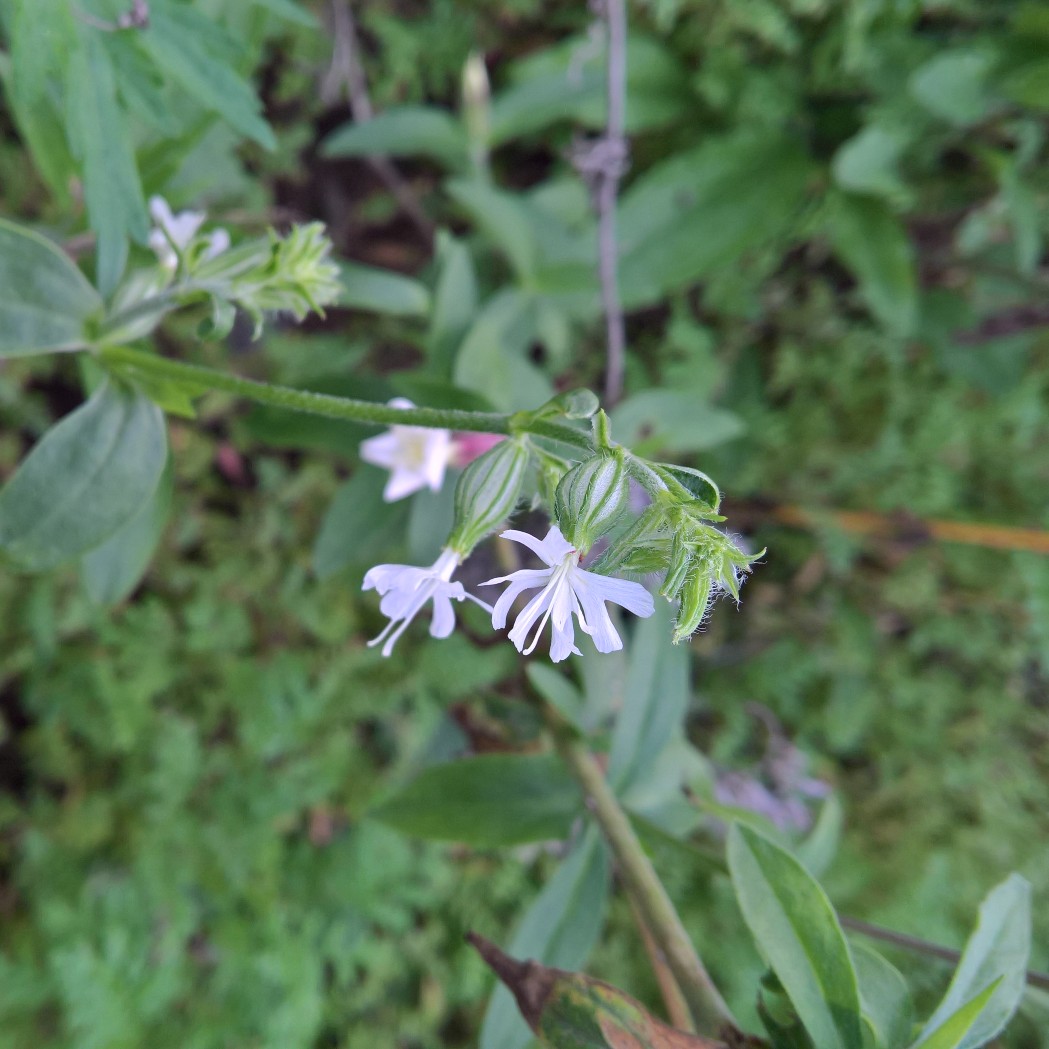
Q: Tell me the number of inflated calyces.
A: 2